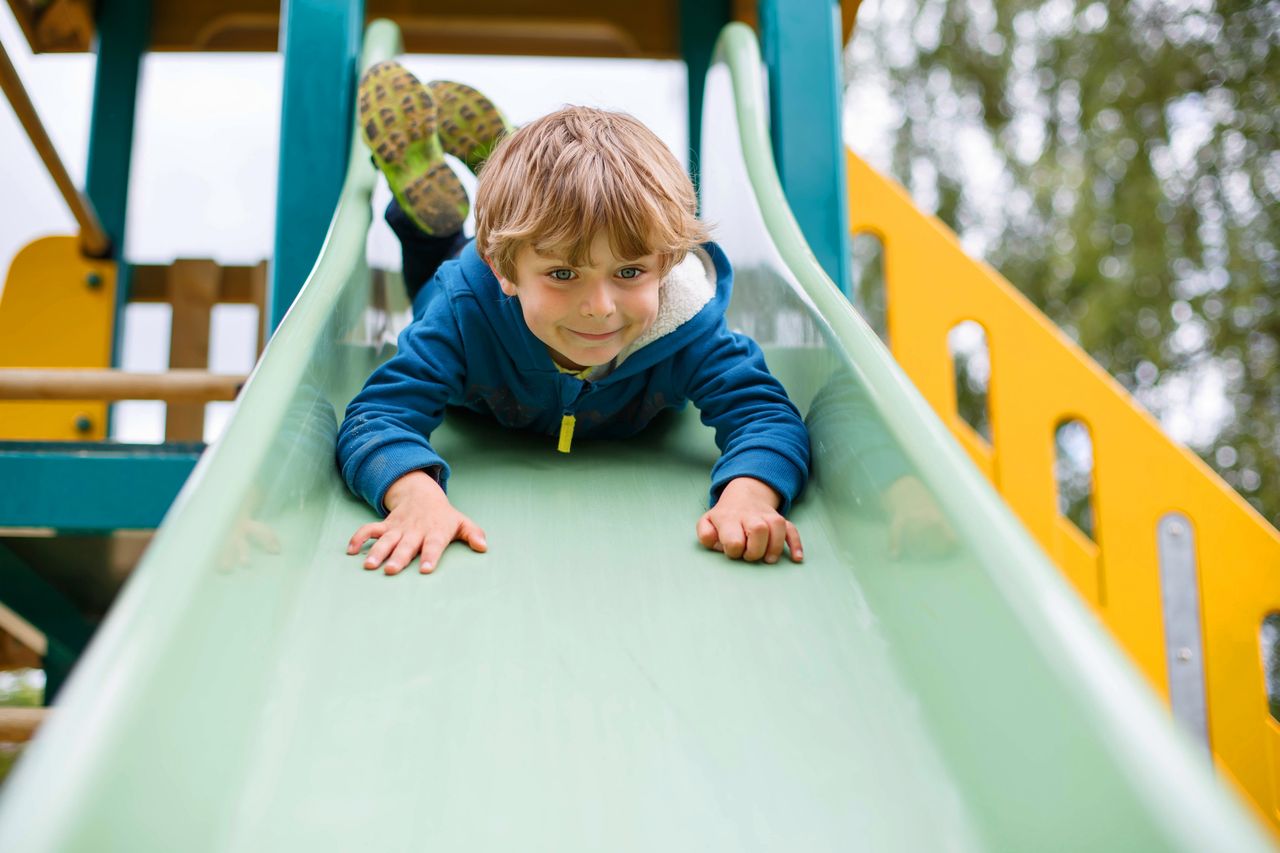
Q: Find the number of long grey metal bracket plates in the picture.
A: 1